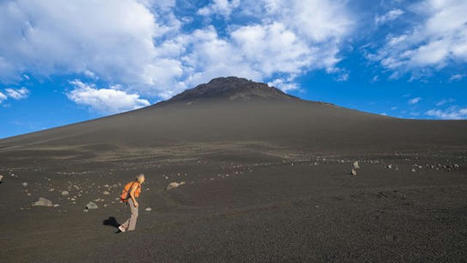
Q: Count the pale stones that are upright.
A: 2